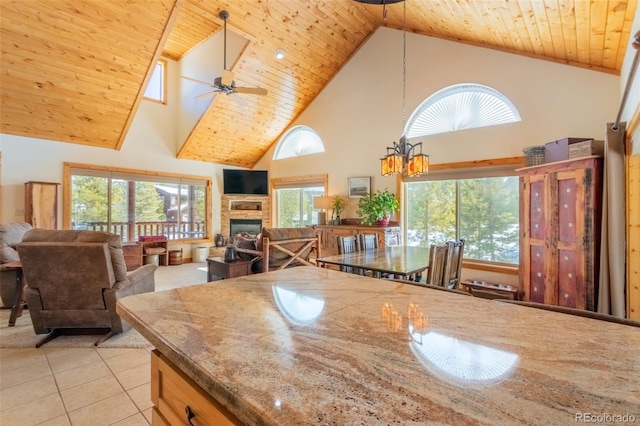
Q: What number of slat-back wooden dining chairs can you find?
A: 4